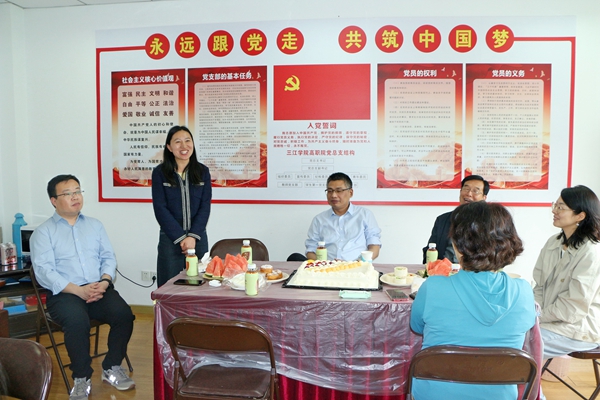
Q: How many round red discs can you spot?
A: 10